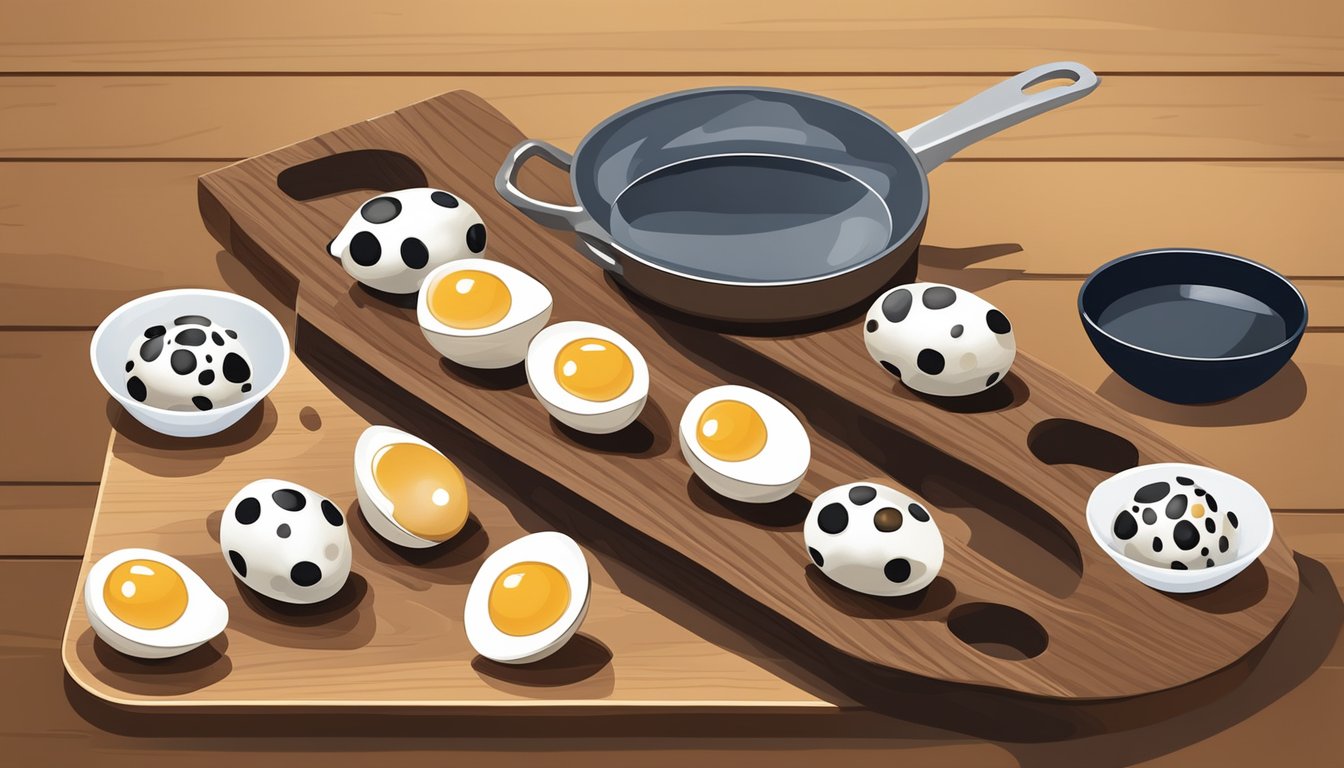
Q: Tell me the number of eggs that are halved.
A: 6